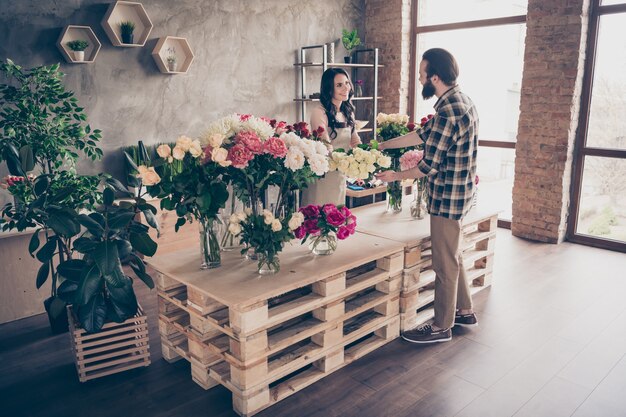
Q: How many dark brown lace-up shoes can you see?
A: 2